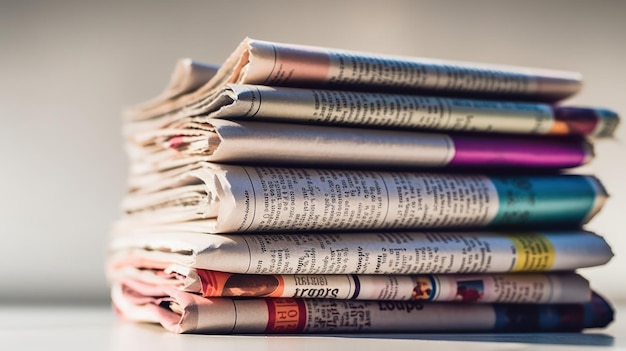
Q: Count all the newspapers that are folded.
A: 7